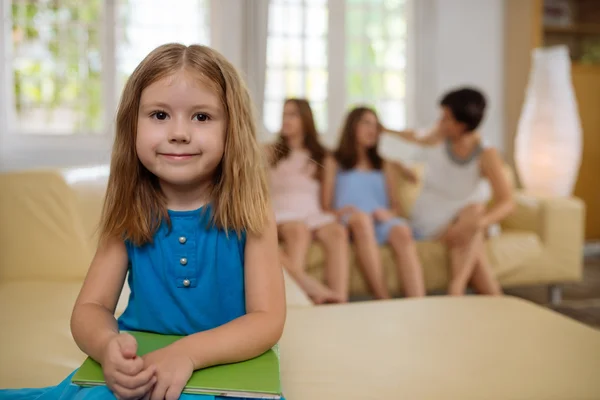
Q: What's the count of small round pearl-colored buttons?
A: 3